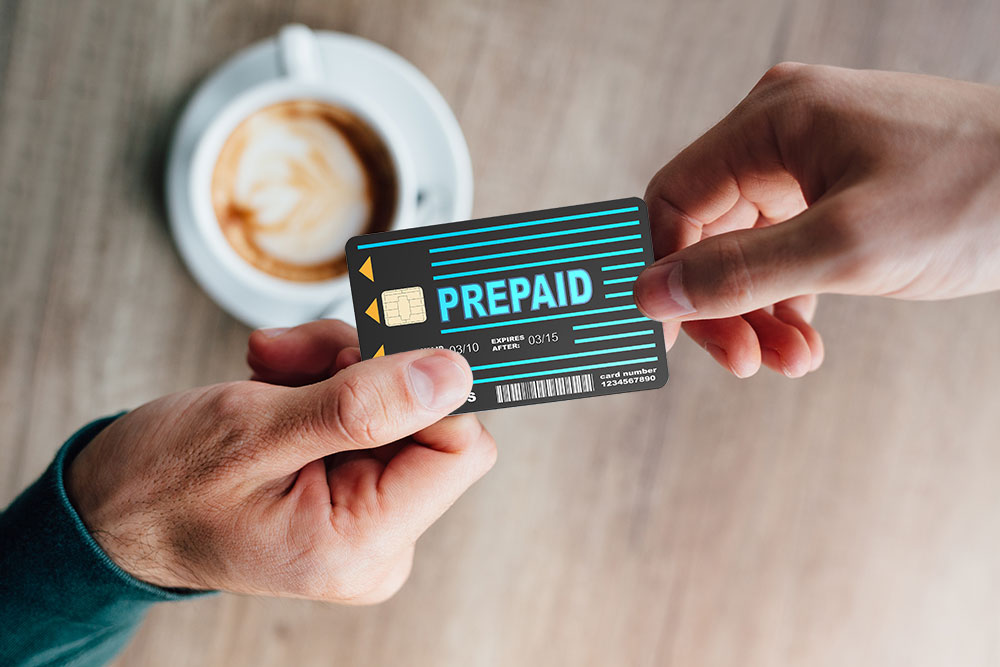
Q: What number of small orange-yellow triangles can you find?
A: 3